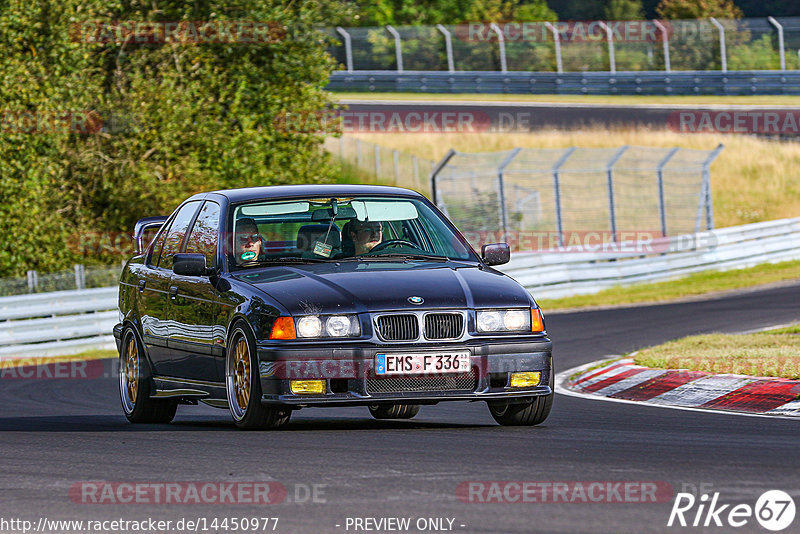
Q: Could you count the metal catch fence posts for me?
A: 15